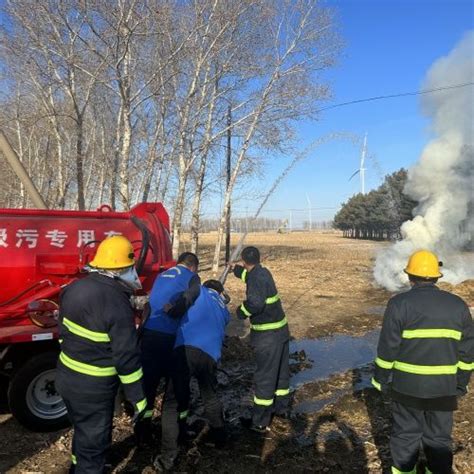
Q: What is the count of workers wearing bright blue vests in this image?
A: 2